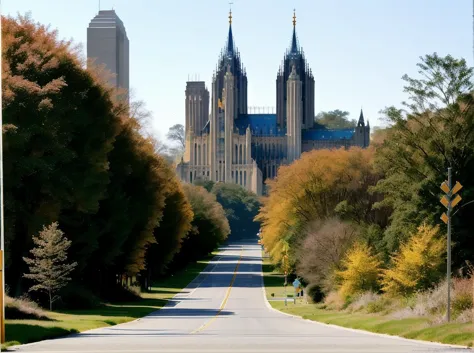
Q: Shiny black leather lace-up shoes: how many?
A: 0